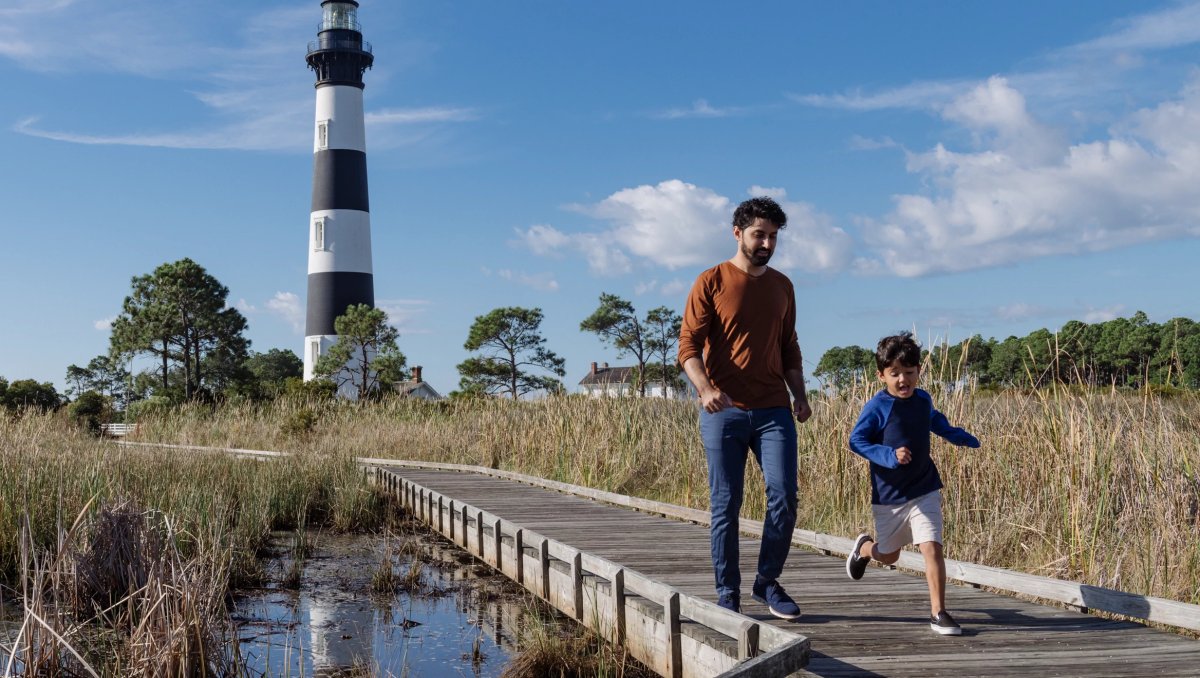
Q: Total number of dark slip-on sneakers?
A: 2